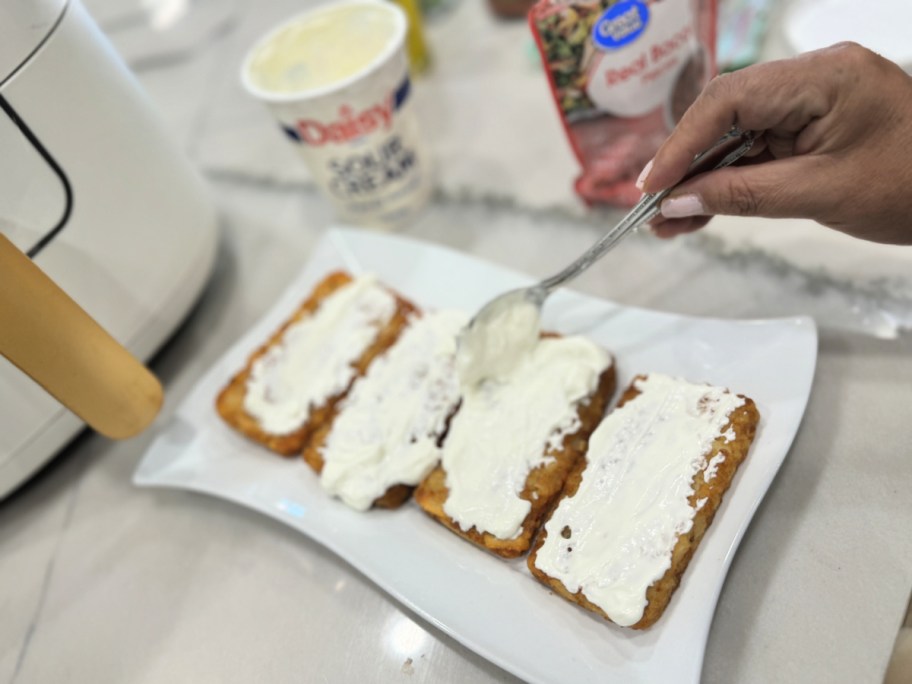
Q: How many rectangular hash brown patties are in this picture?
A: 4